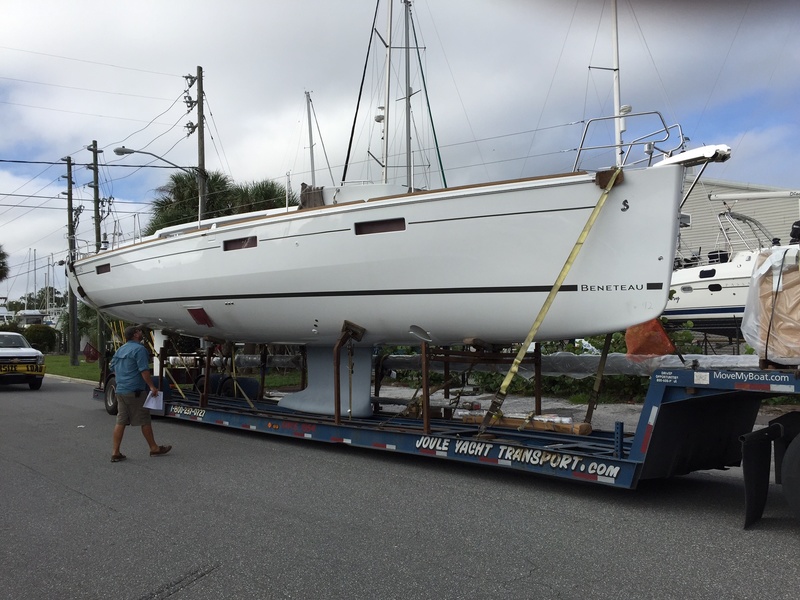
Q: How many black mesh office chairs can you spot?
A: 0